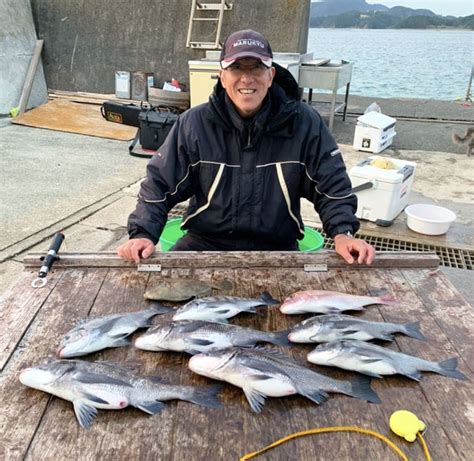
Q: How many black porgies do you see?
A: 7